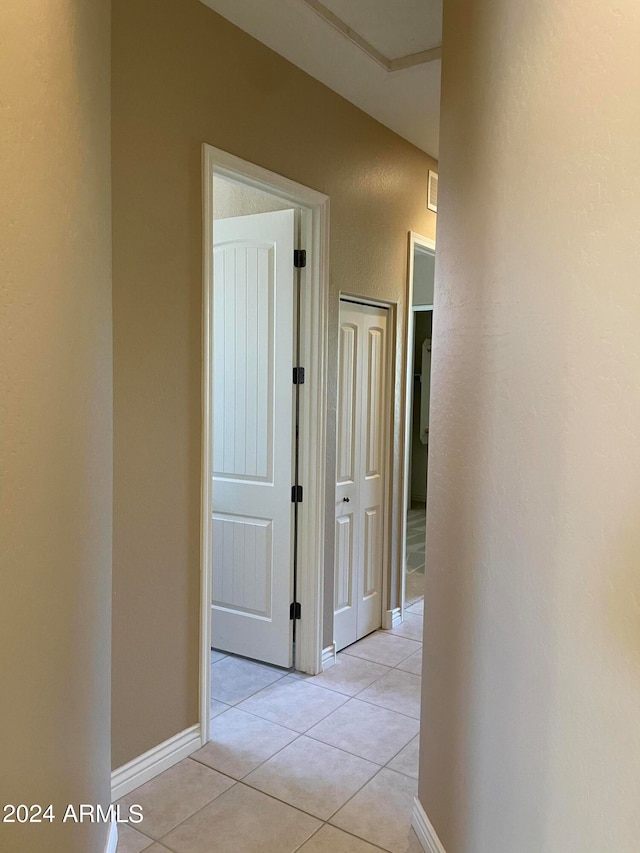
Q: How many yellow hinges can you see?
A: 0